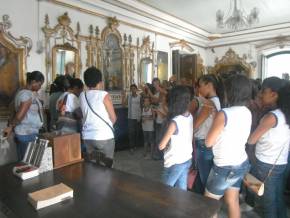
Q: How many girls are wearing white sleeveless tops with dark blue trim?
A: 4